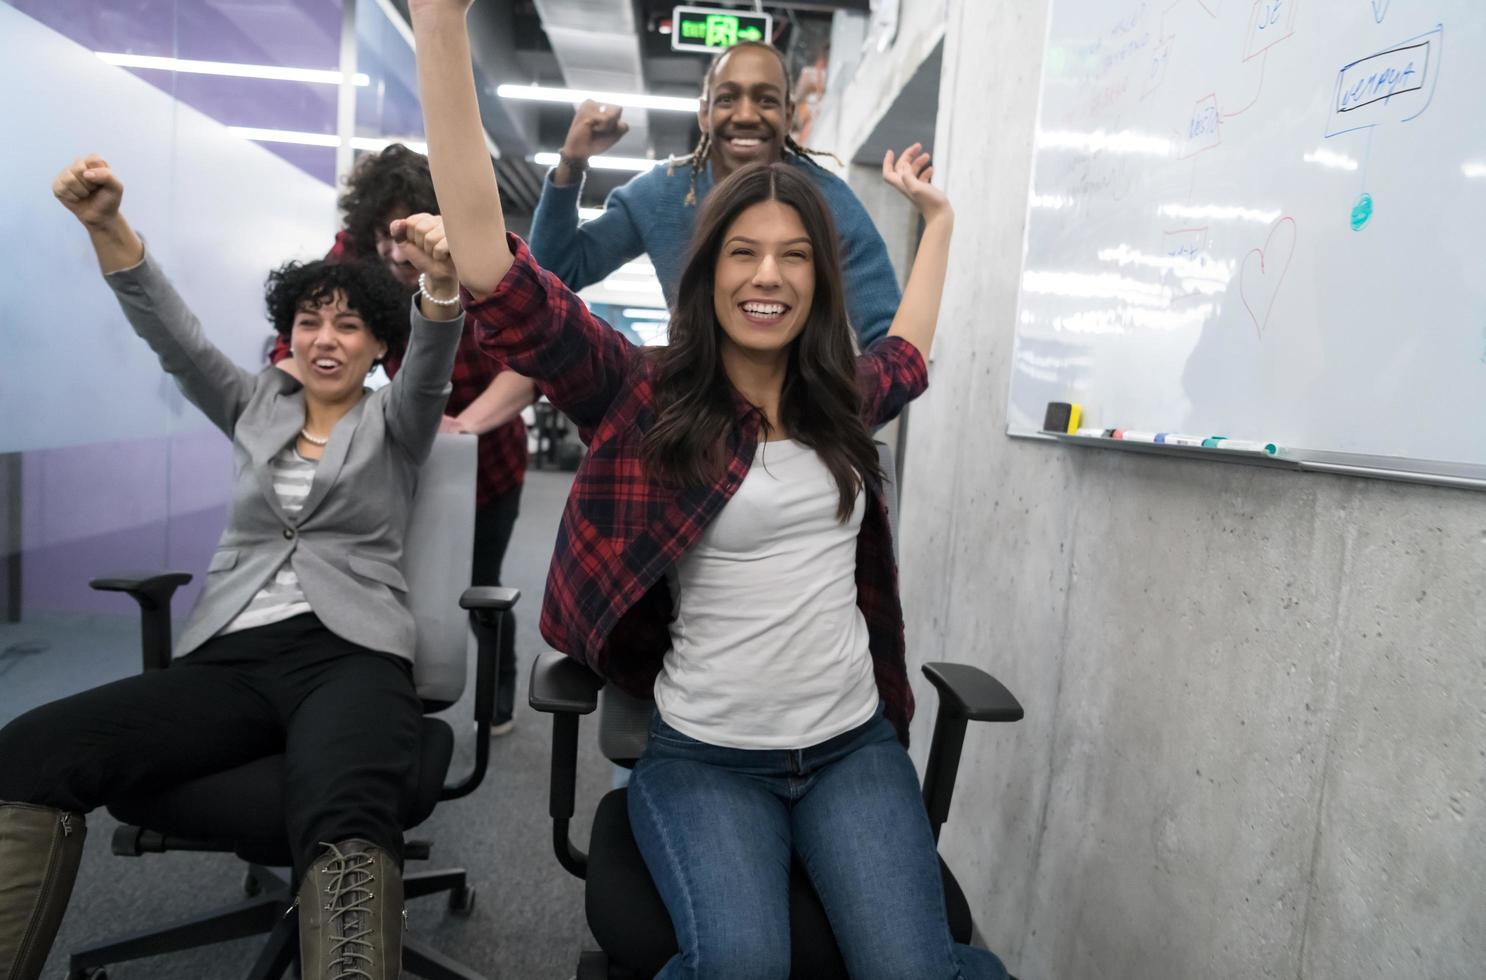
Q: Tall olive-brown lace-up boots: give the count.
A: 2